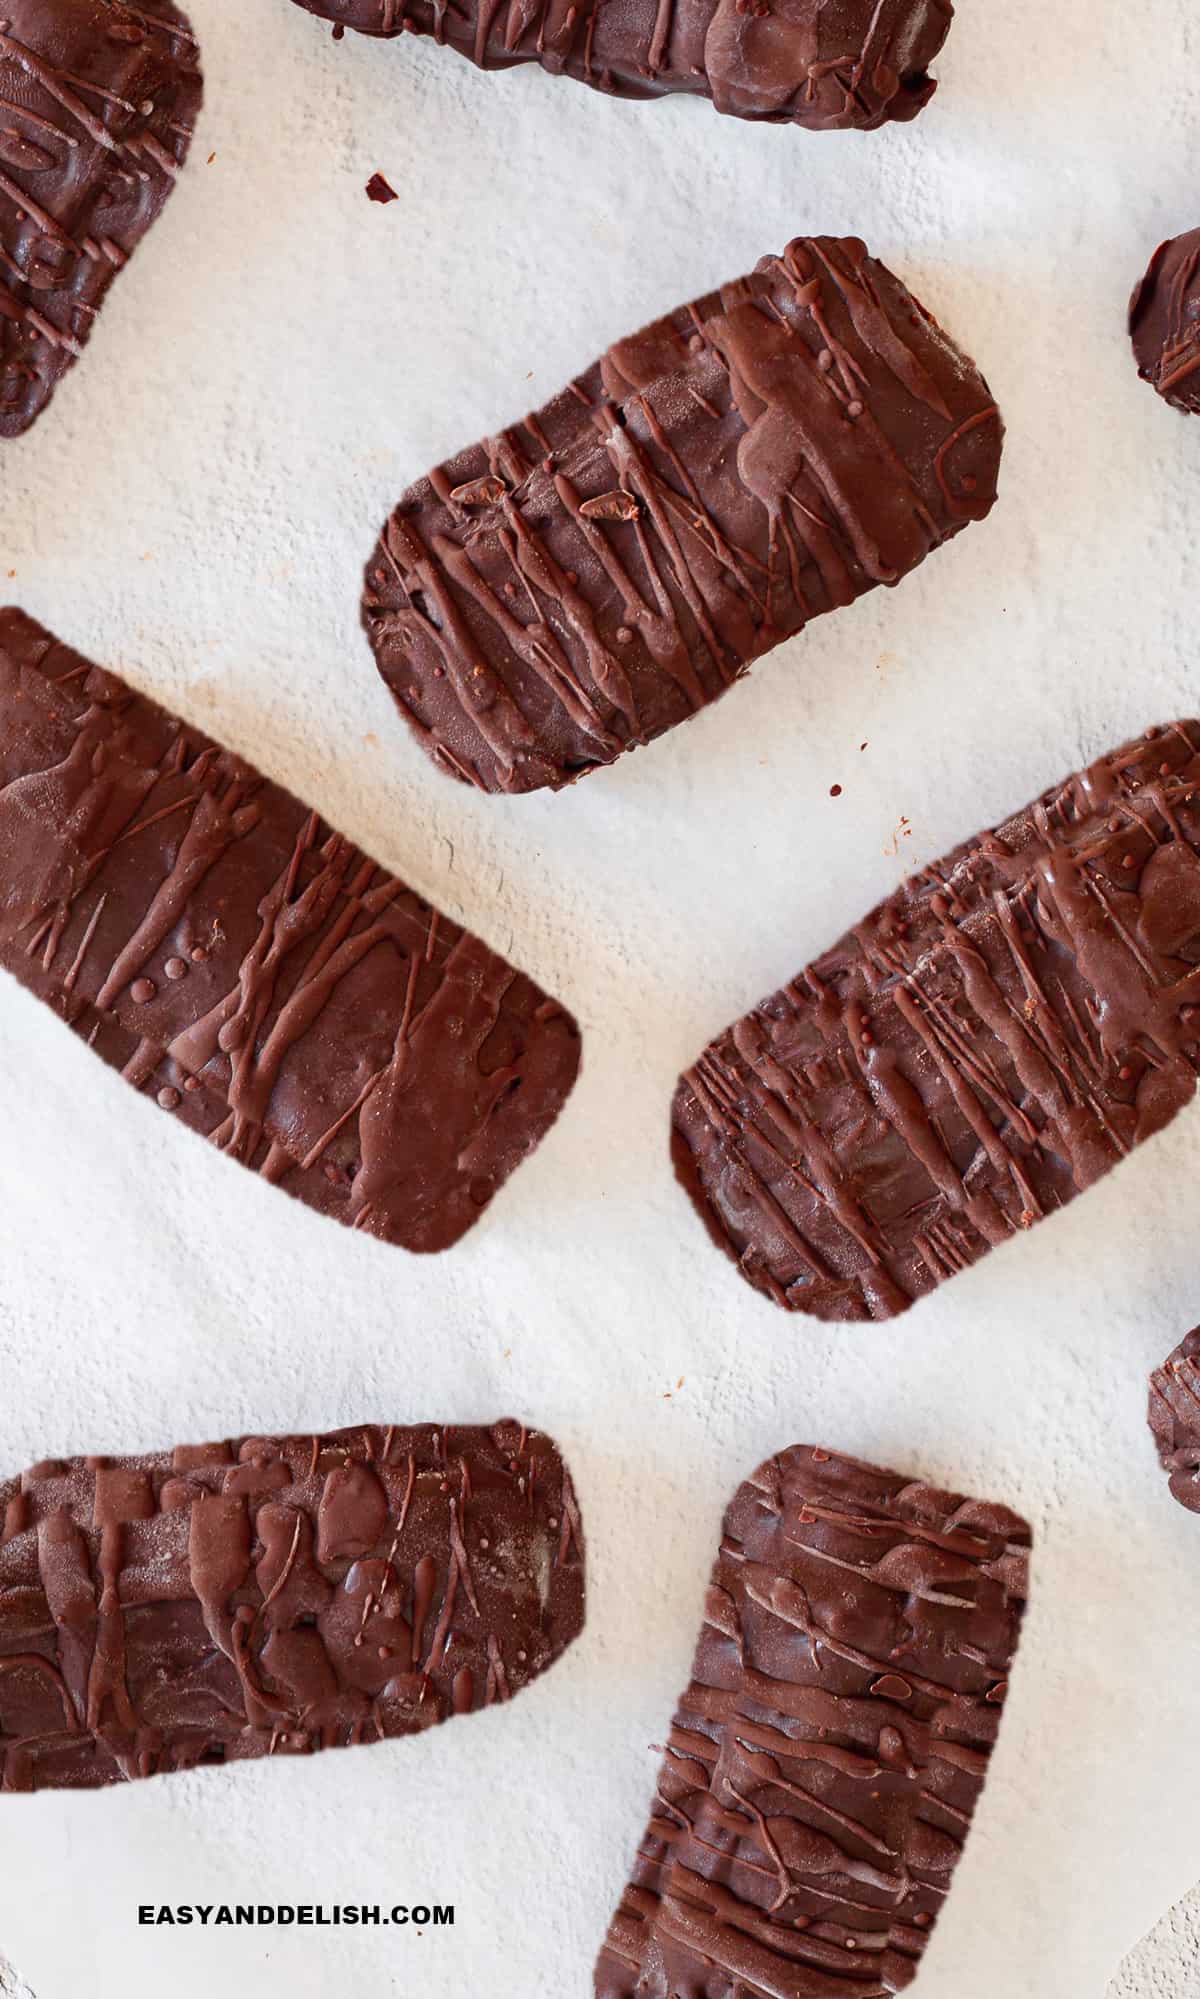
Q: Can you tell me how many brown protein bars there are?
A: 9